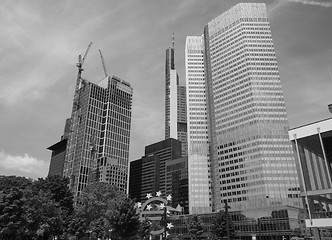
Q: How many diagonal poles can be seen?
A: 2